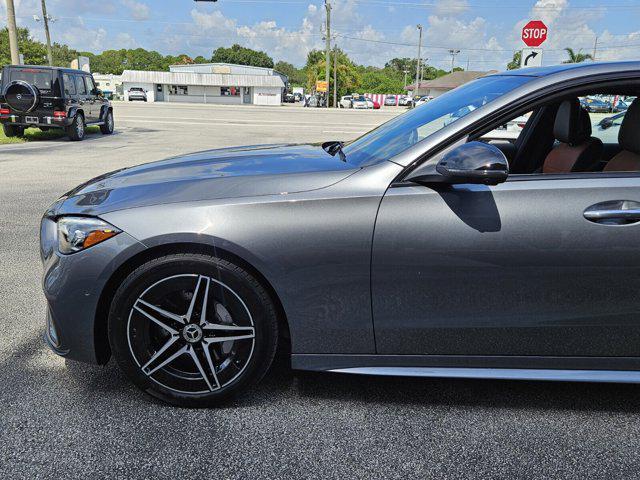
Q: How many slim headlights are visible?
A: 1